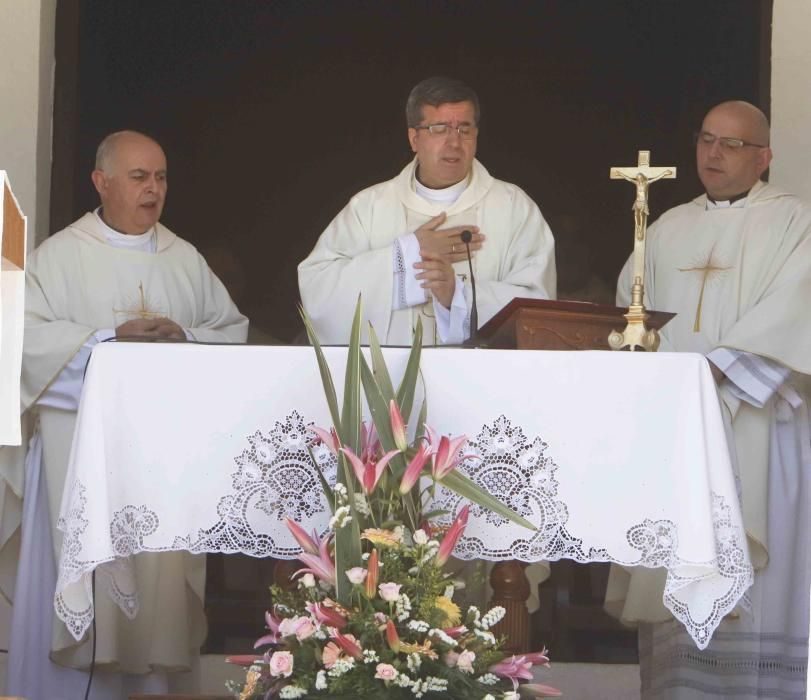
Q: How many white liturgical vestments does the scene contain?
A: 3